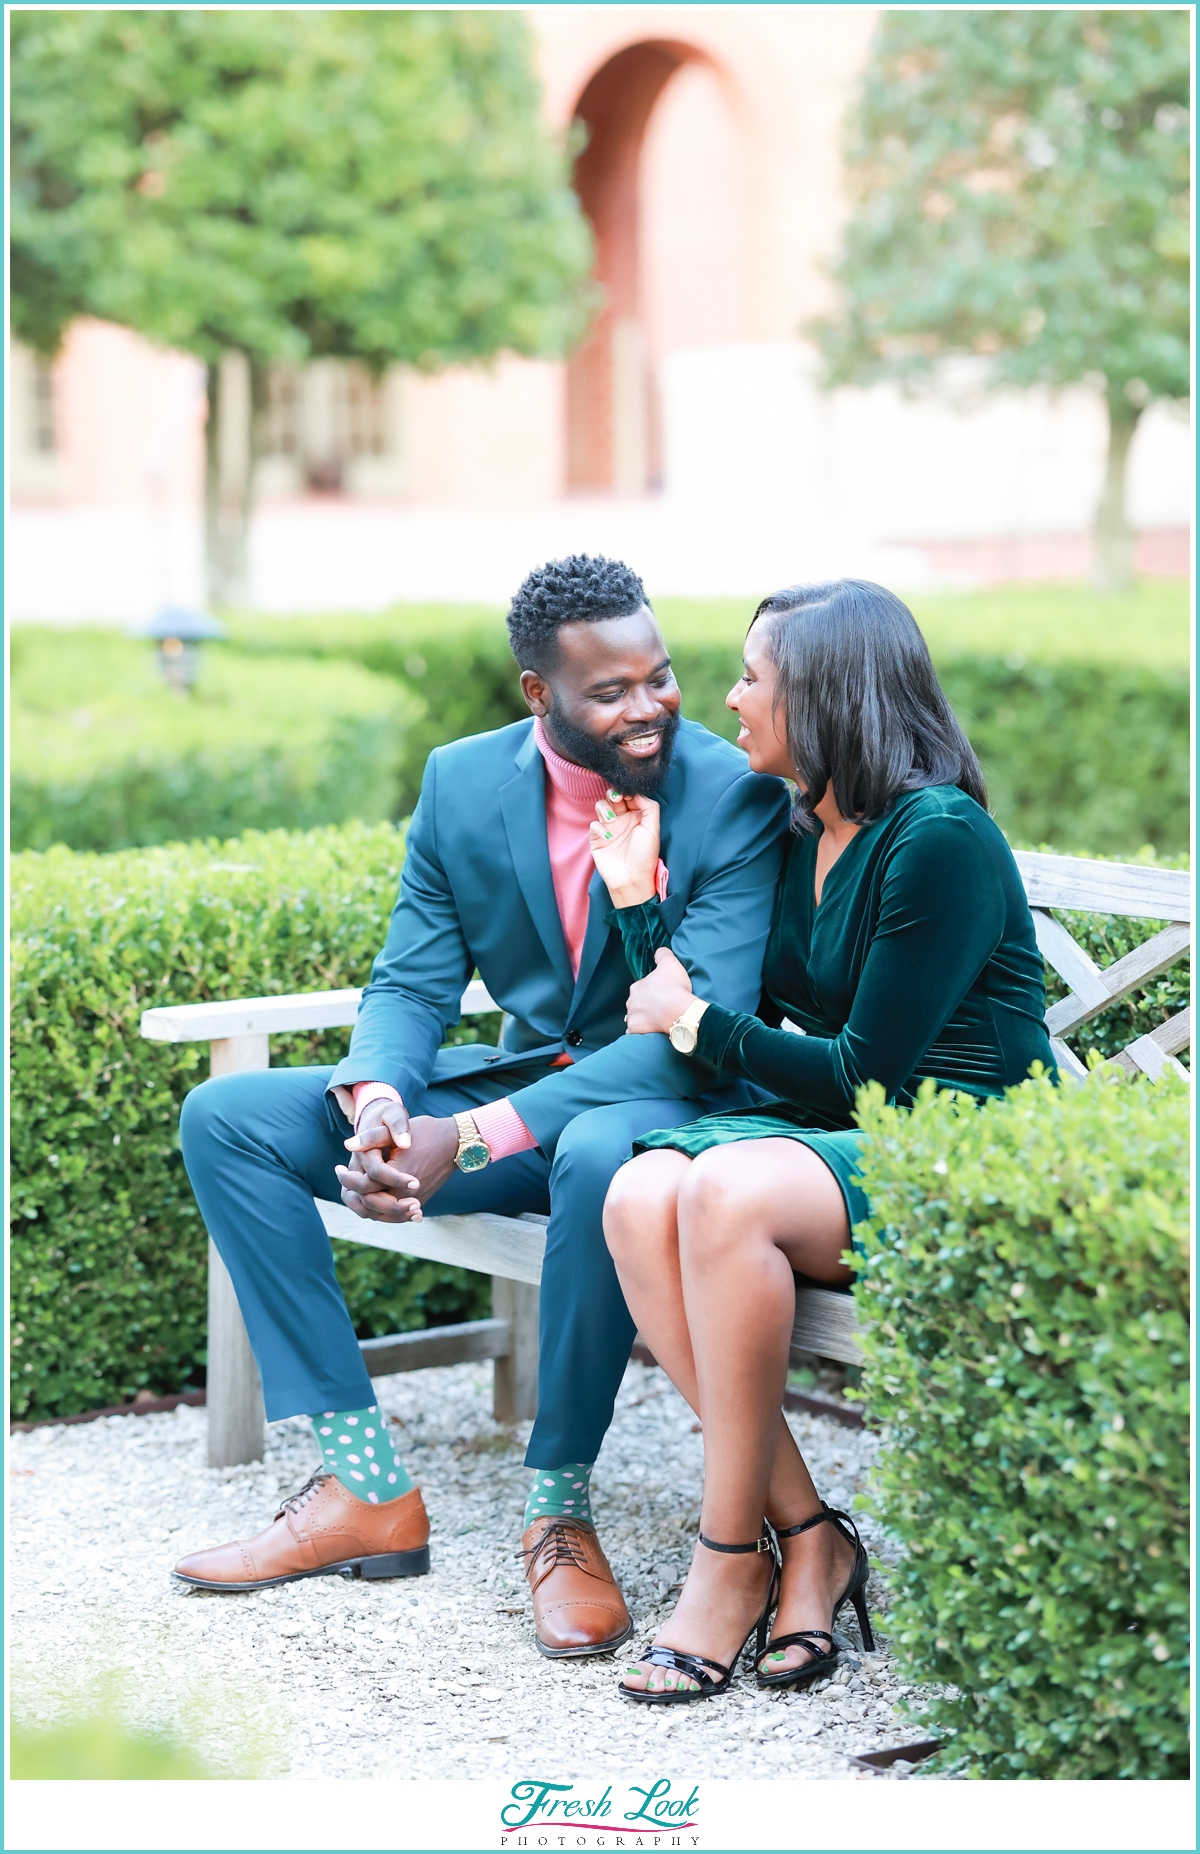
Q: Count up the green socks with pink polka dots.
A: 2